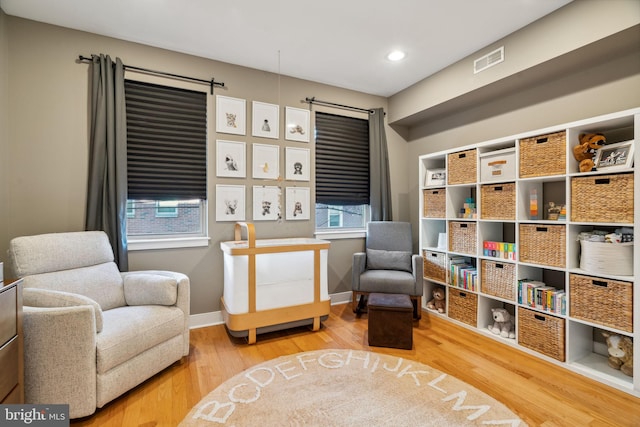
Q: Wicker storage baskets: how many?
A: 12